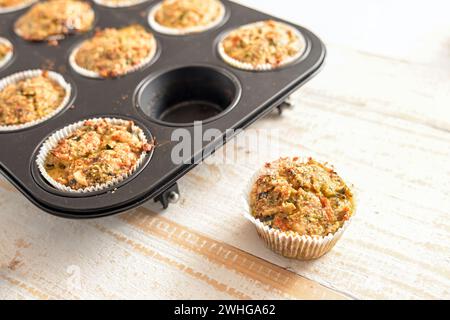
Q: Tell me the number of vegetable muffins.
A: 10